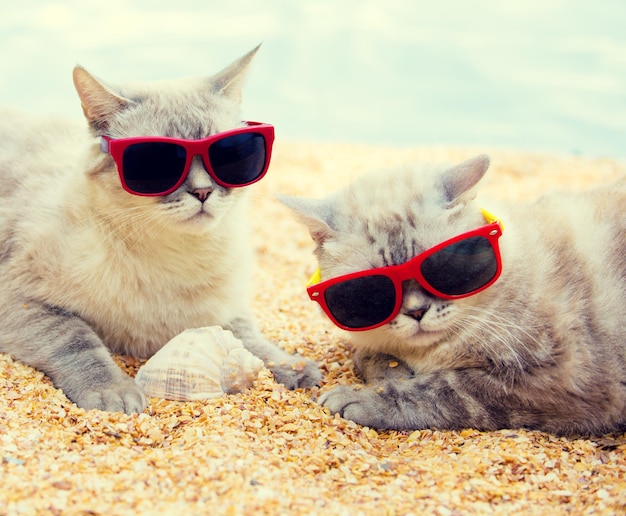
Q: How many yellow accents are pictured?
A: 2